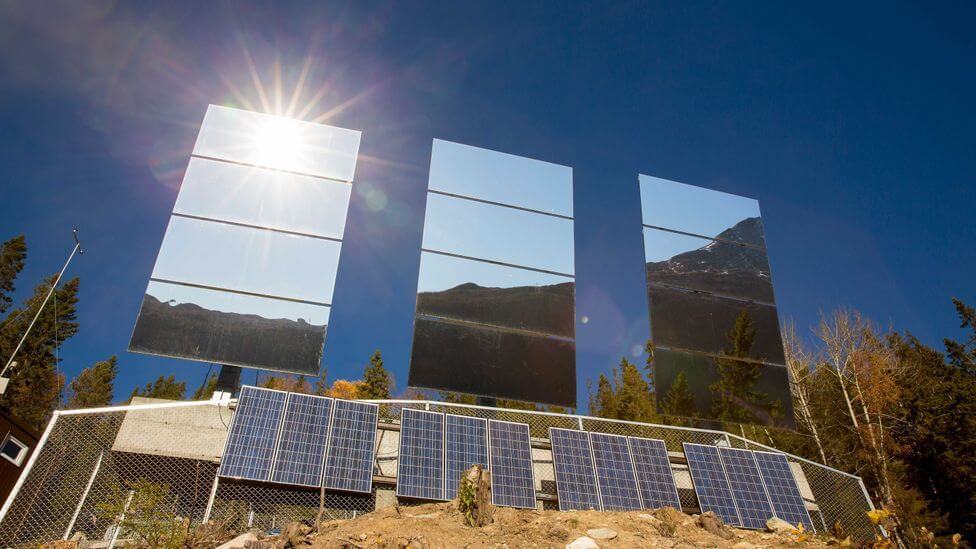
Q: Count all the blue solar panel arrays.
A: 4